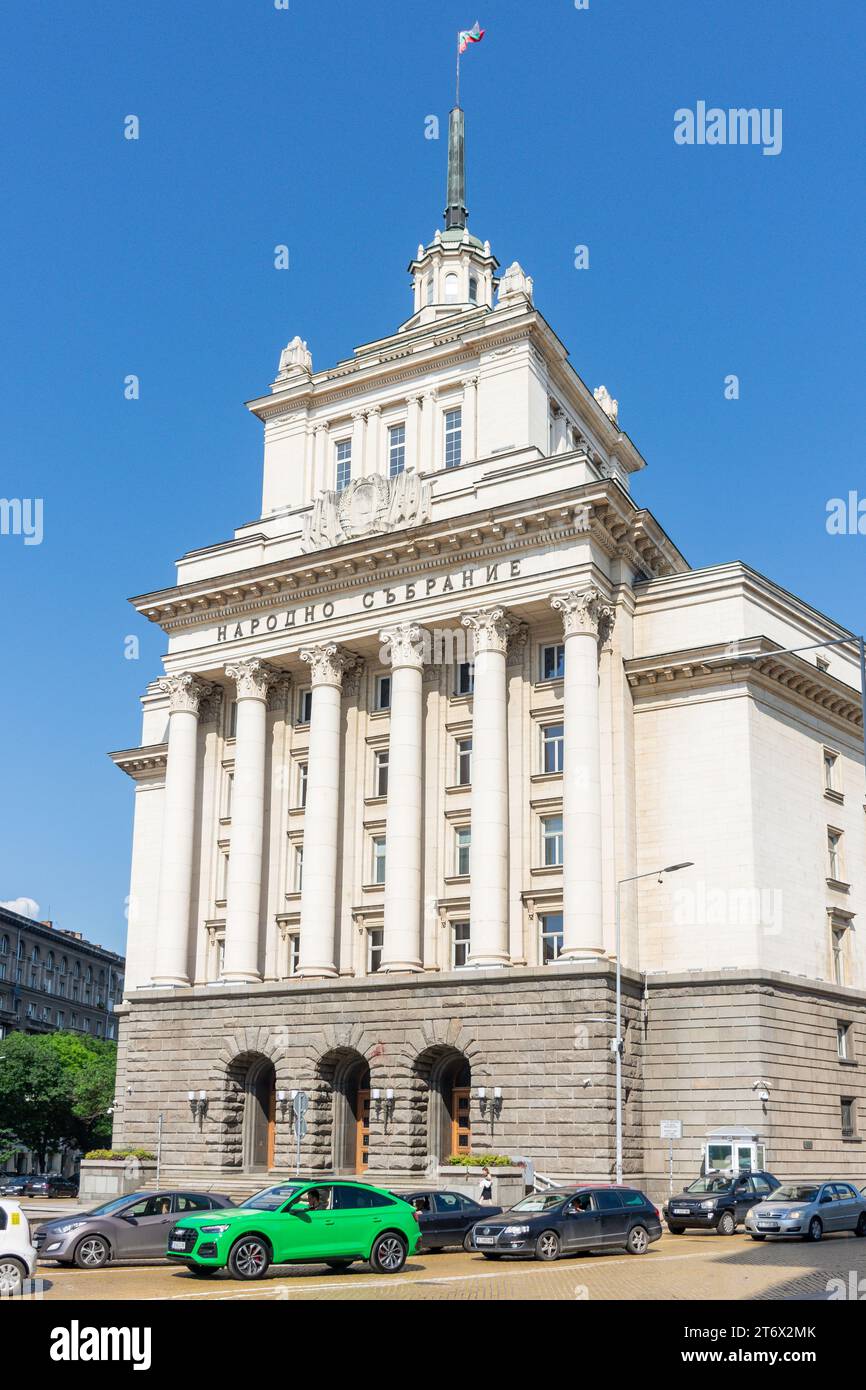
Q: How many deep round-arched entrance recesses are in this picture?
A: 3